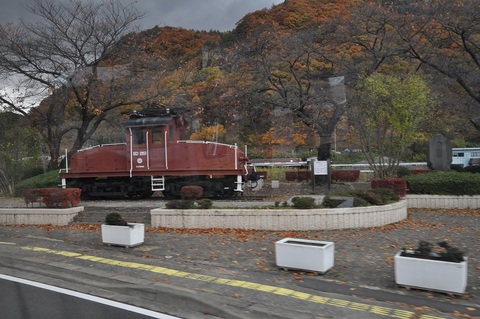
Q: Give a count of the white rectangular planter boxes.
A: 3